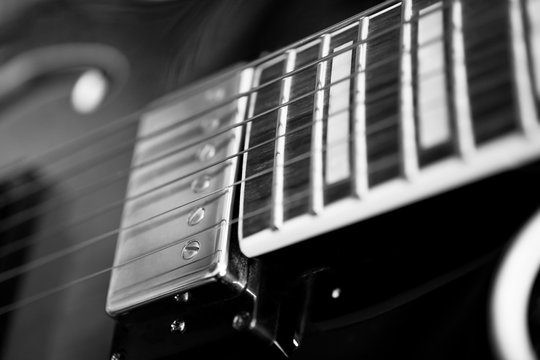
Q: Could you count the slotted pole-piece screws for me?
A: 6